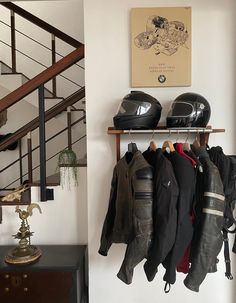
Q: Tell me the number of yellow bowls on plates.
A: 0